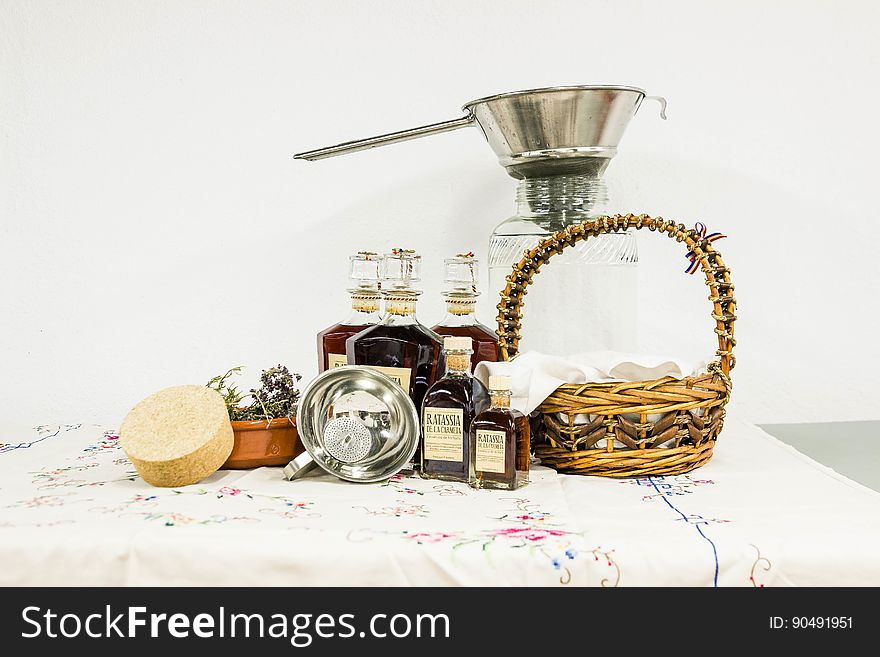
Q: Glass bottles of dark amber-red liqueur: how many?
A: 5